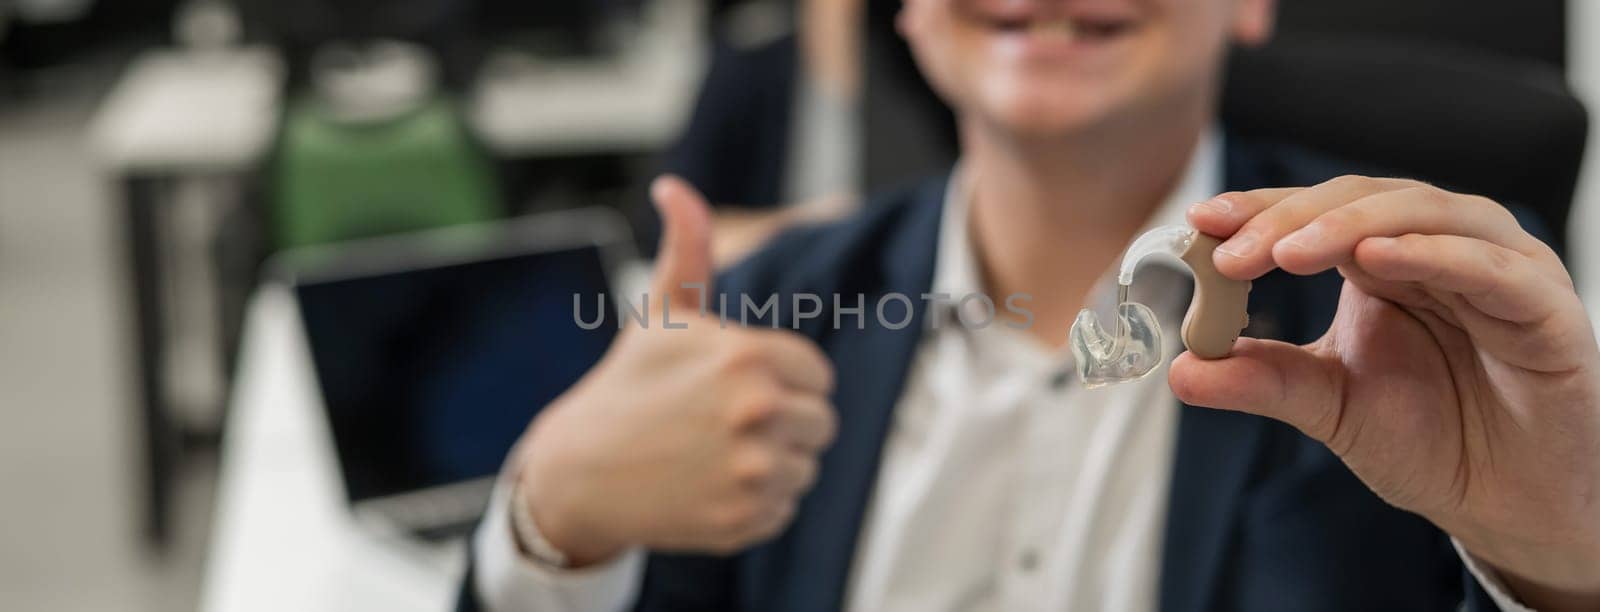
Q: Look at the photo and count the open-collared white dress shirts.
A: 1